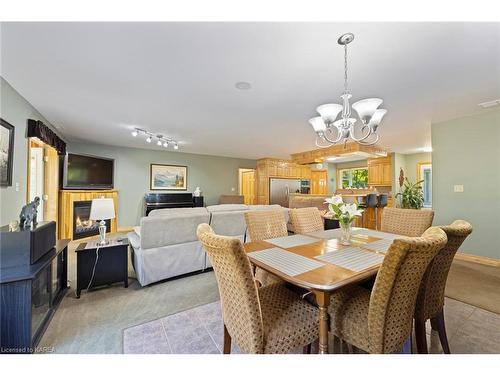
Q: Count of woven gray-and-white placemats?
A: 6